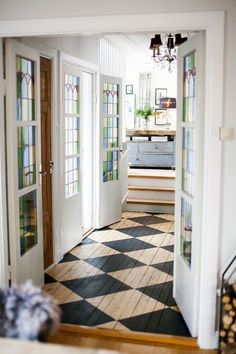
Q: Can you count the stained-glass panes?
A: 12